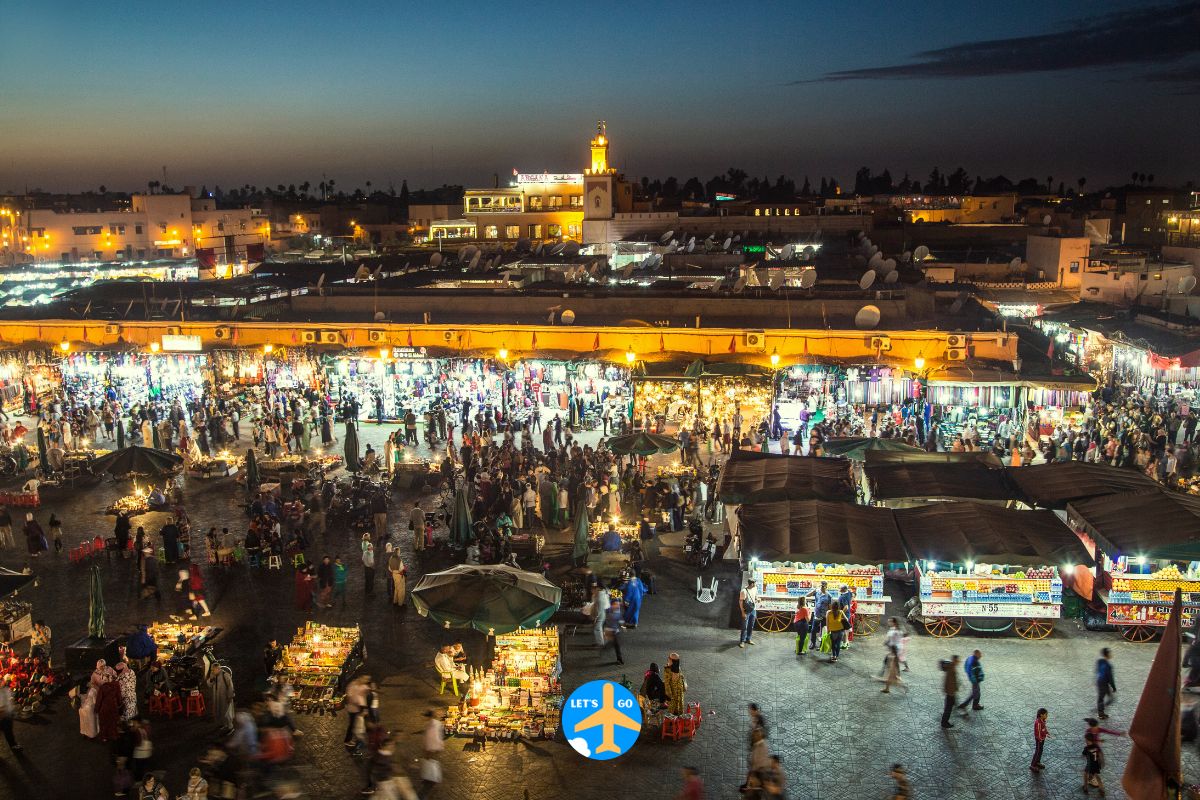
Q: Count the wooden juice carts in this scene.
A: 3